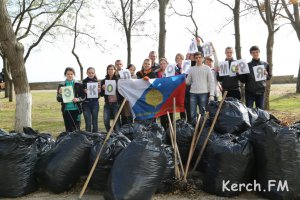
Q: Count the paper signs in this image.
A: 12